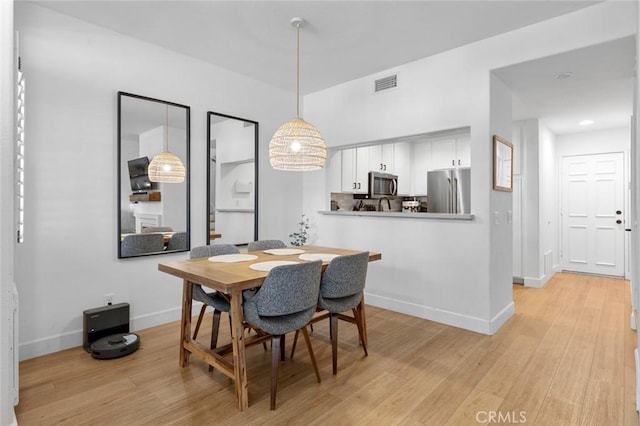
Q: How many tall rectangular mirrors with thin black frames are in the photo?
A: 2